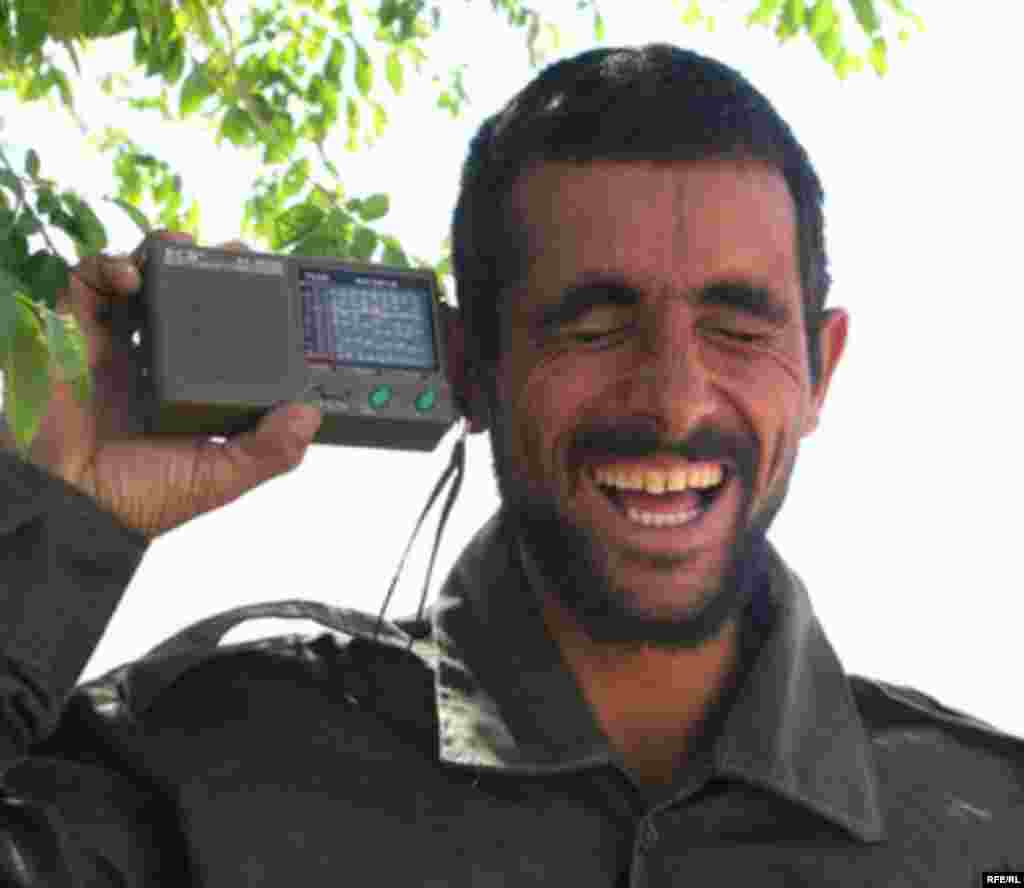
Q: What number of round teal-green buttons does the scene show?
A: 2